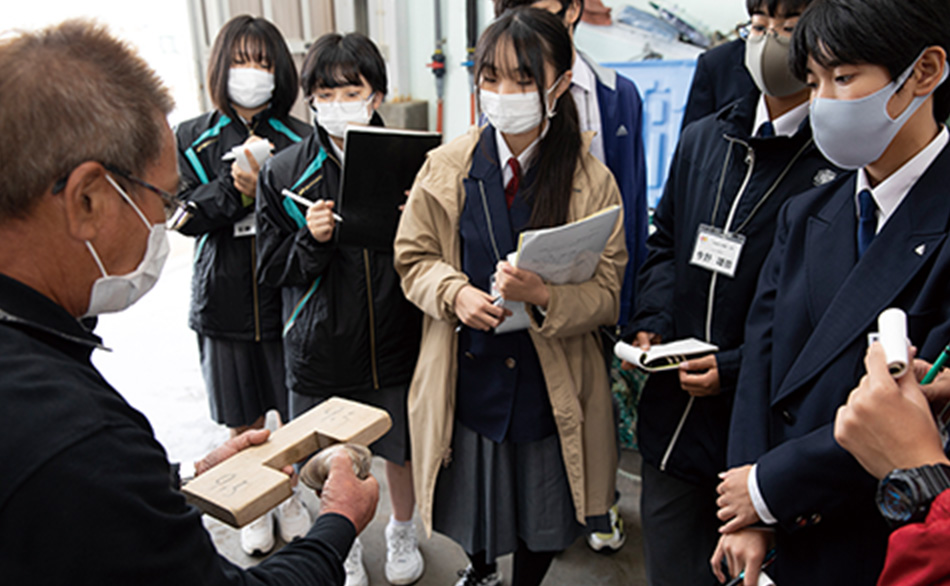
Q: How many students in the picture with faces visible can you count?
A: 5